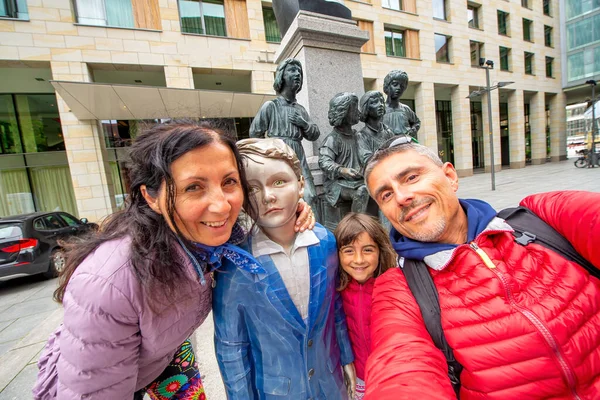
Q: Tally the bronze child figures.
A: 4